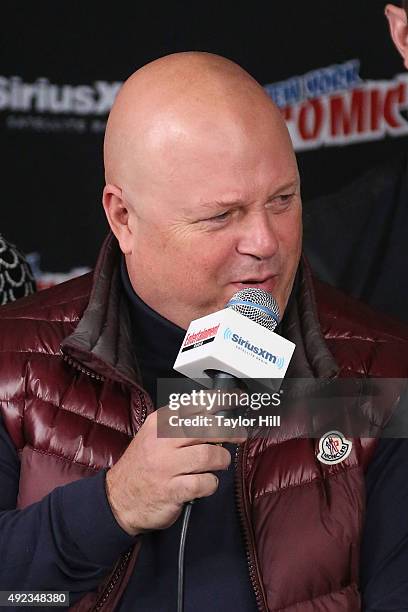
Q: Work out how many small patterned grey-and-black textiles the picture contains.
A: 1